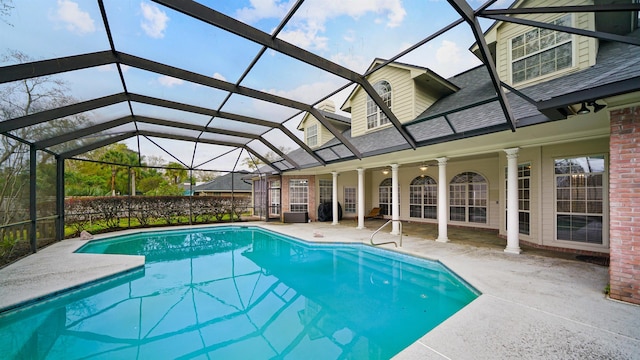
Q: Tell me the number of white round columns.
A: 5